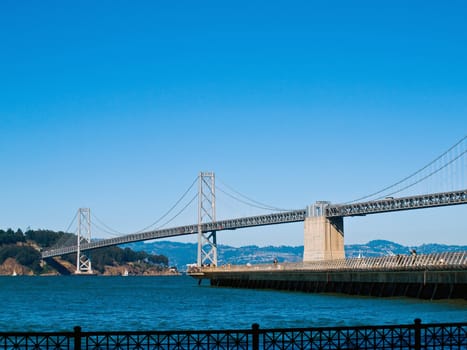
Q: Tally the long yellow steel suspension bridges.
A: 0